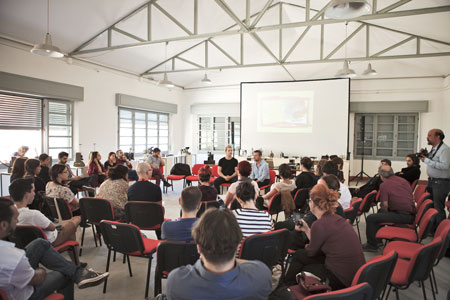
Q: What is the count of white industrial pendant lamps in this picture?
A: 6